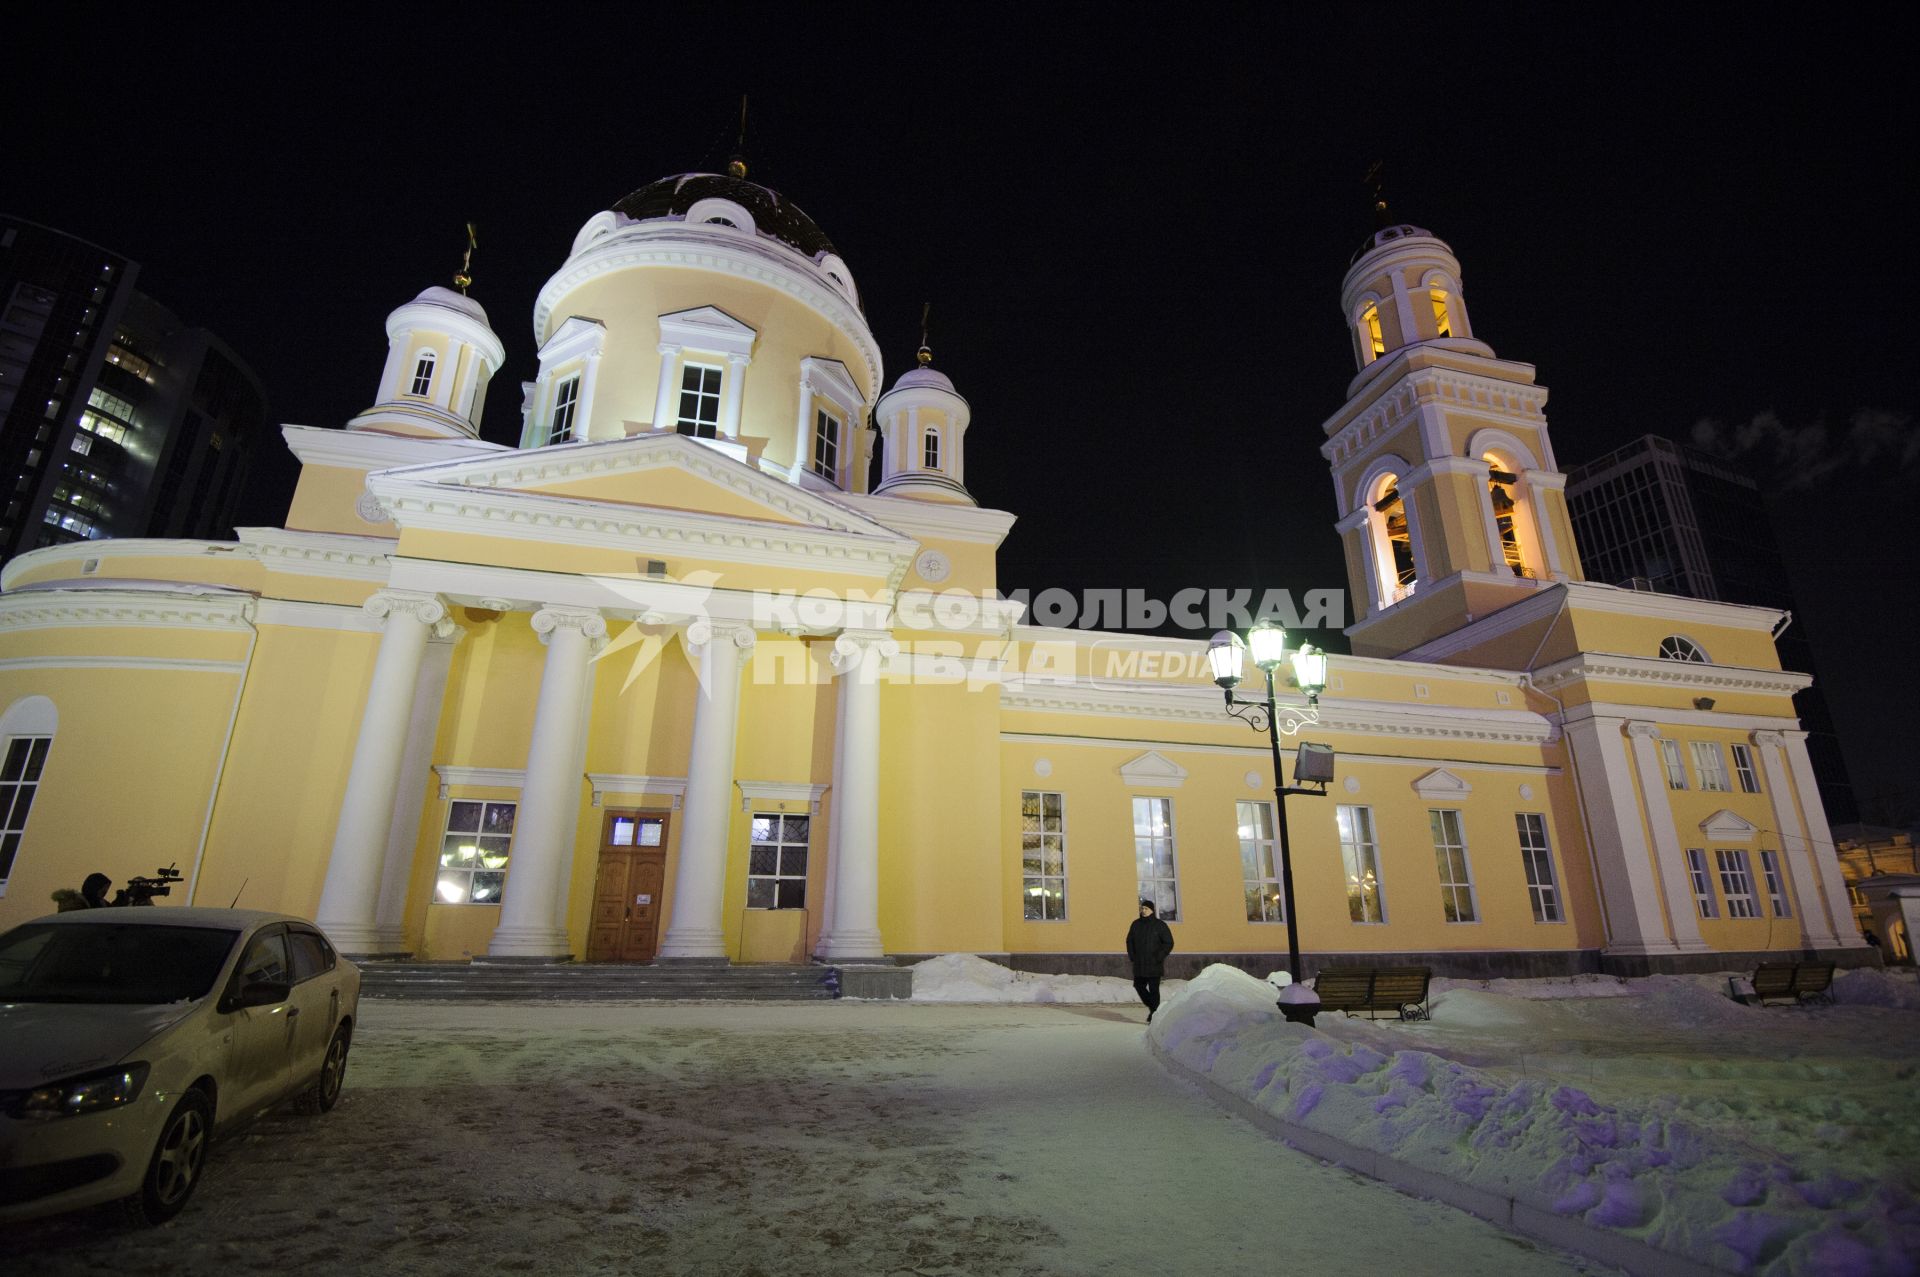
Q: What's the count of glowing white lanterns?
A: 3